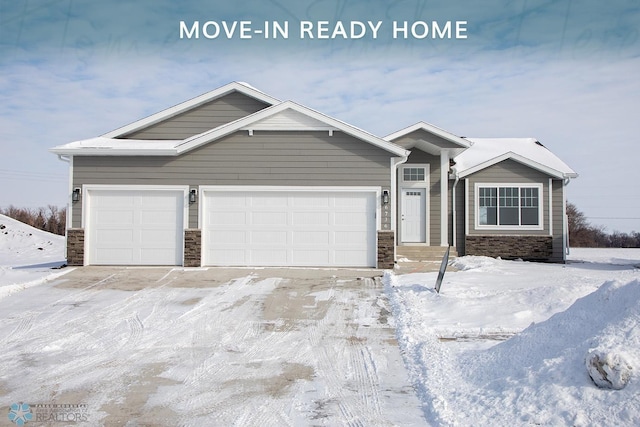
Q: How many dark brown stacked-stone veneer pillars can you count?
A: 3